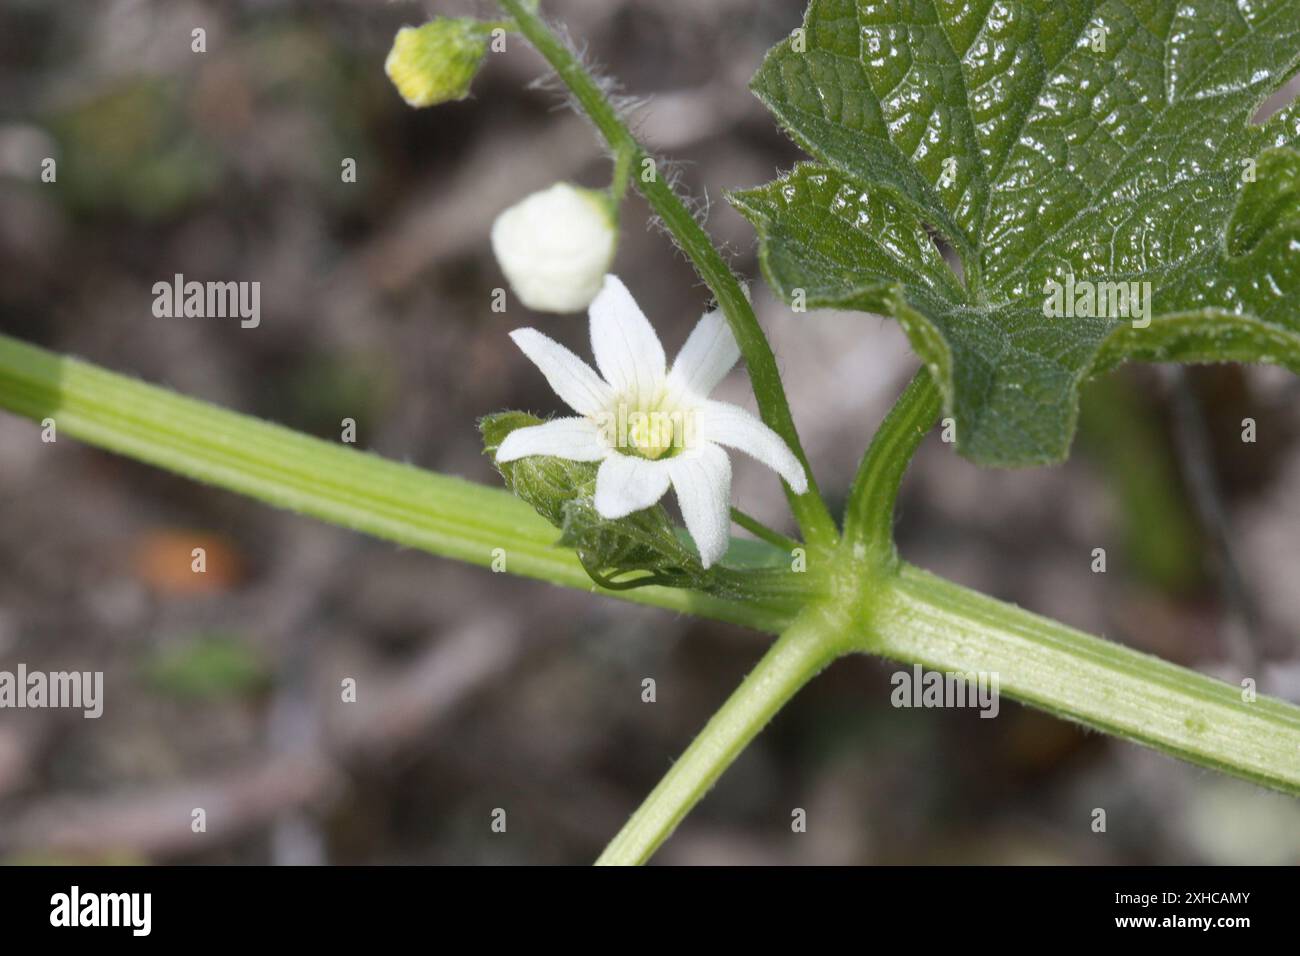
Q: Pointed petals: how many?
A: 7